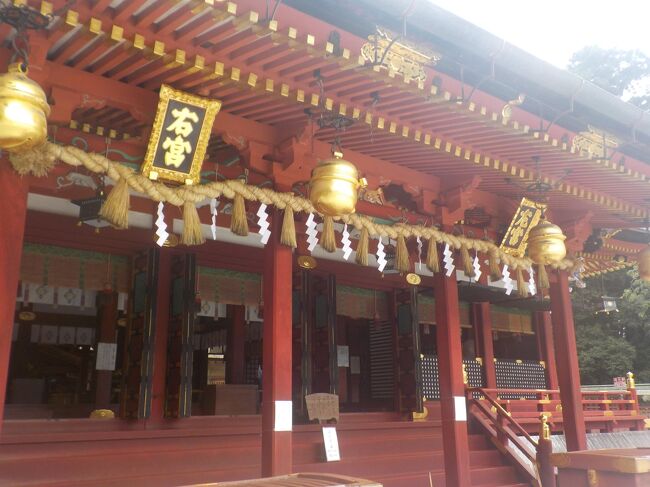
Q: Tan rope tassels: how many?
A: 12